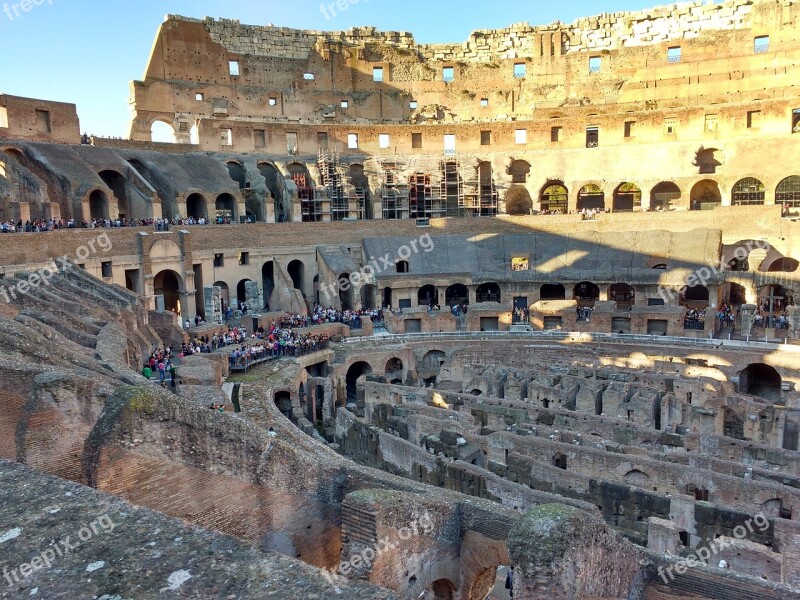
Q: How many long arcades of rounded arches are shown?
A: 2